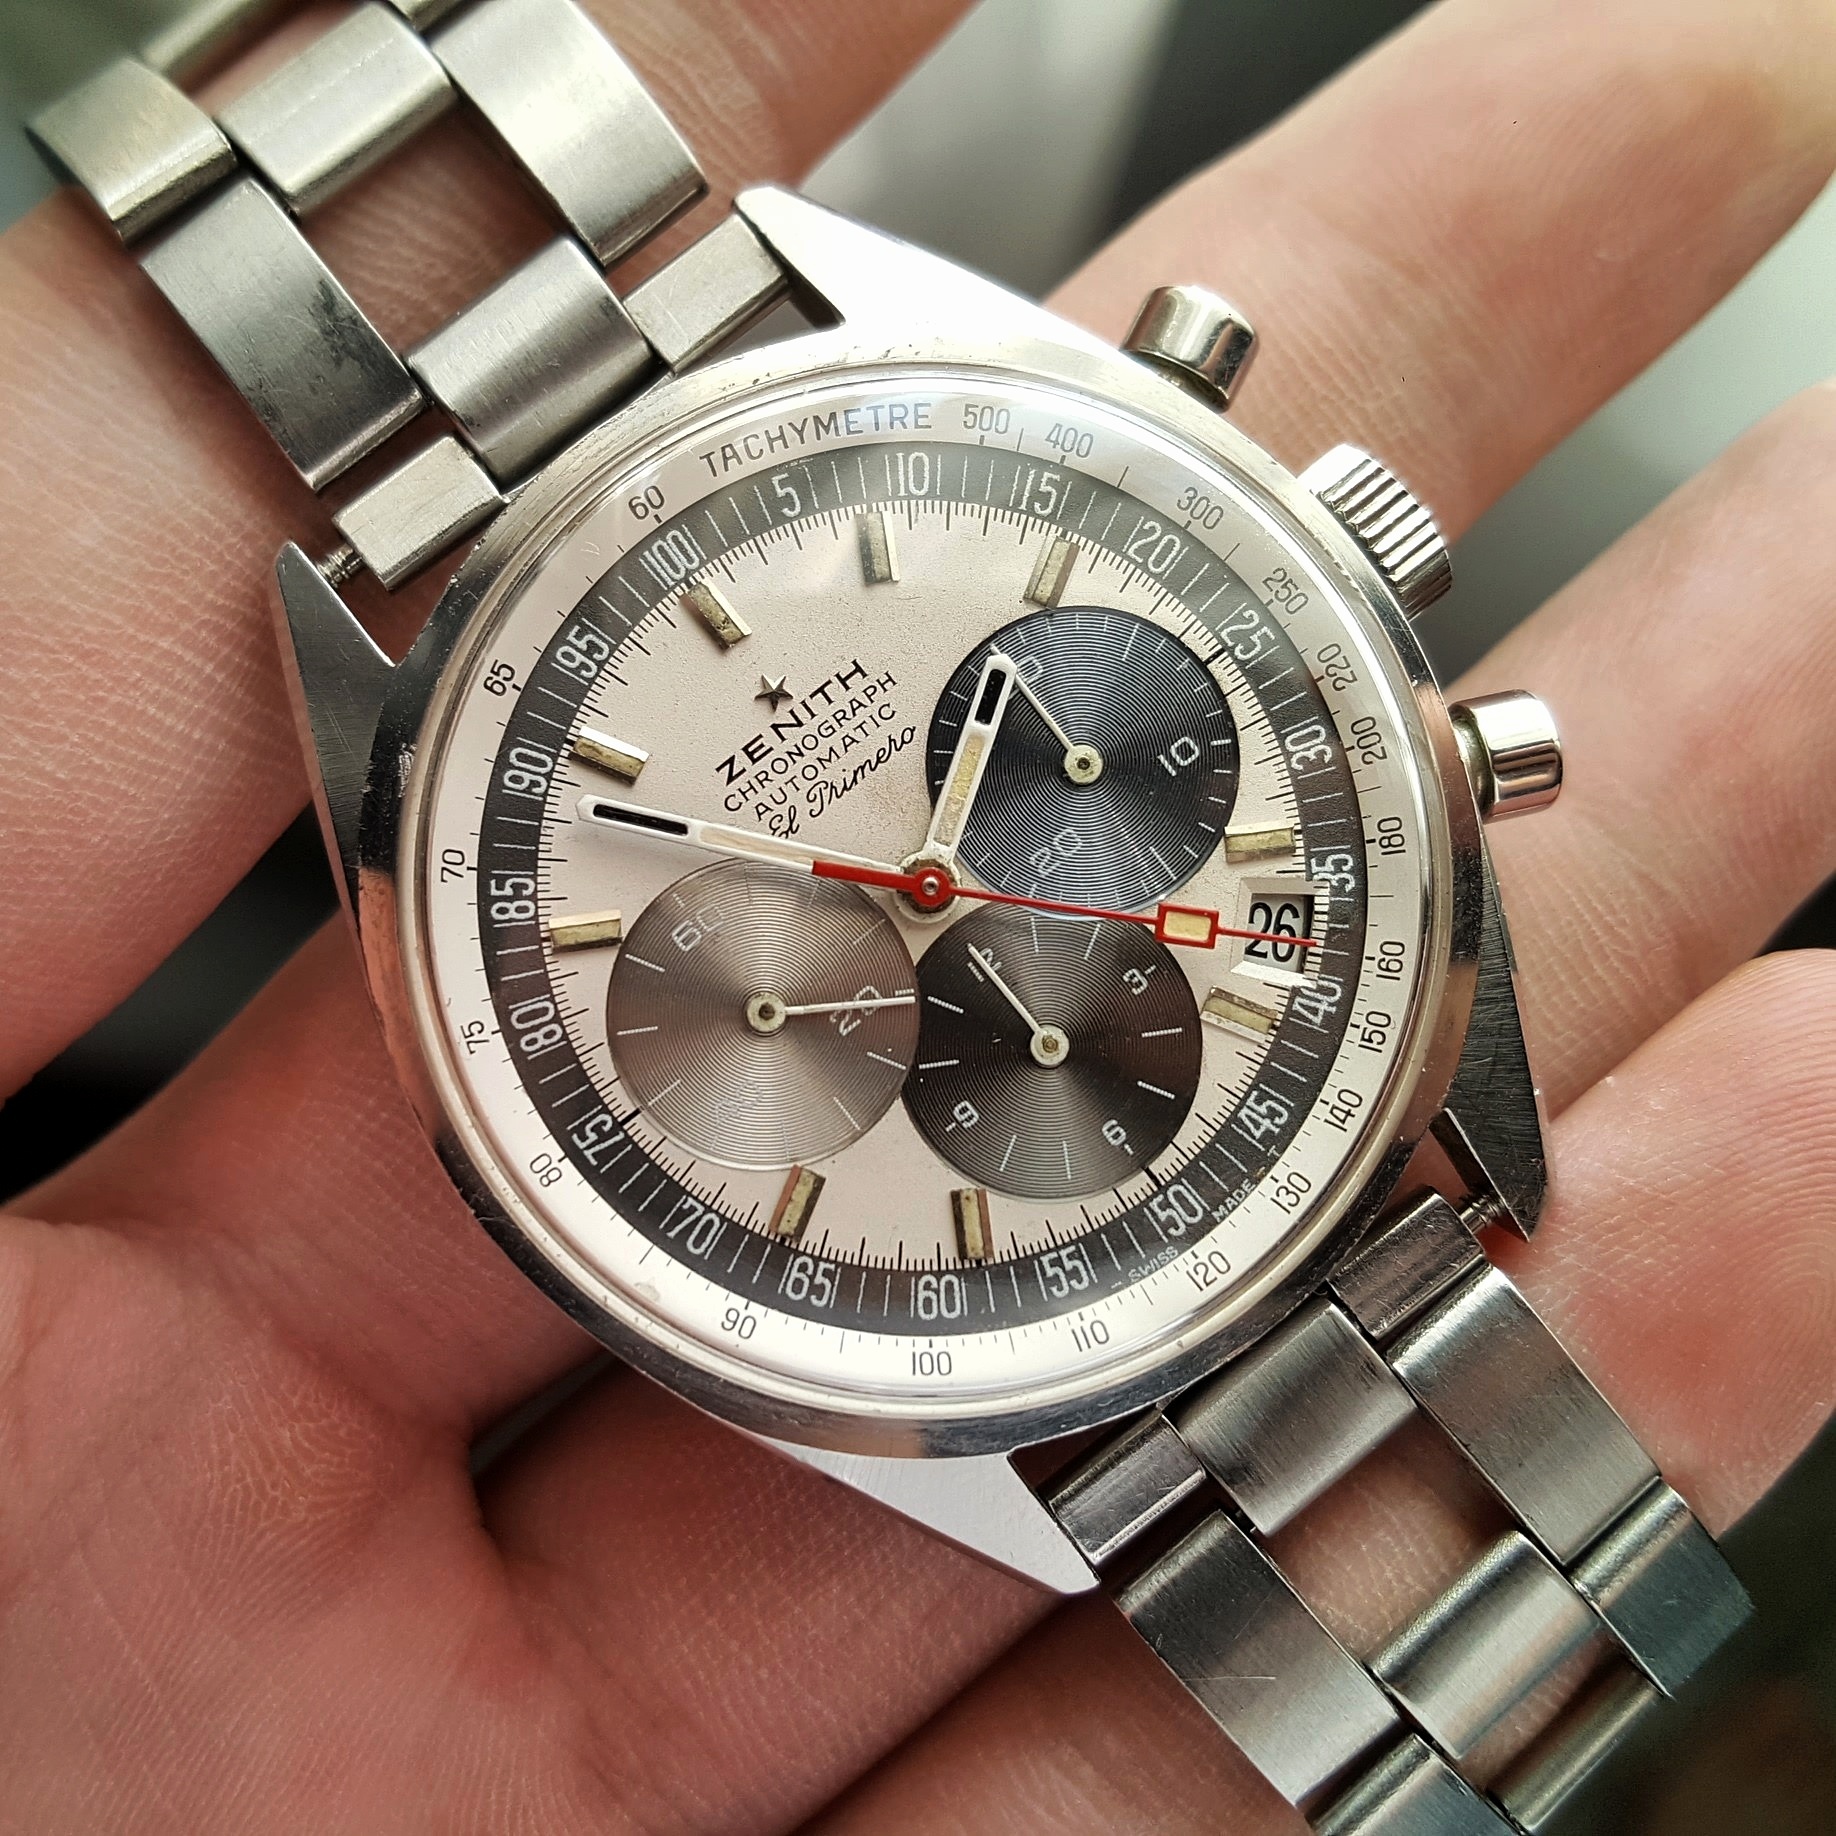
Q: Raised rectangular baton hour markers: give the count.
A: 9